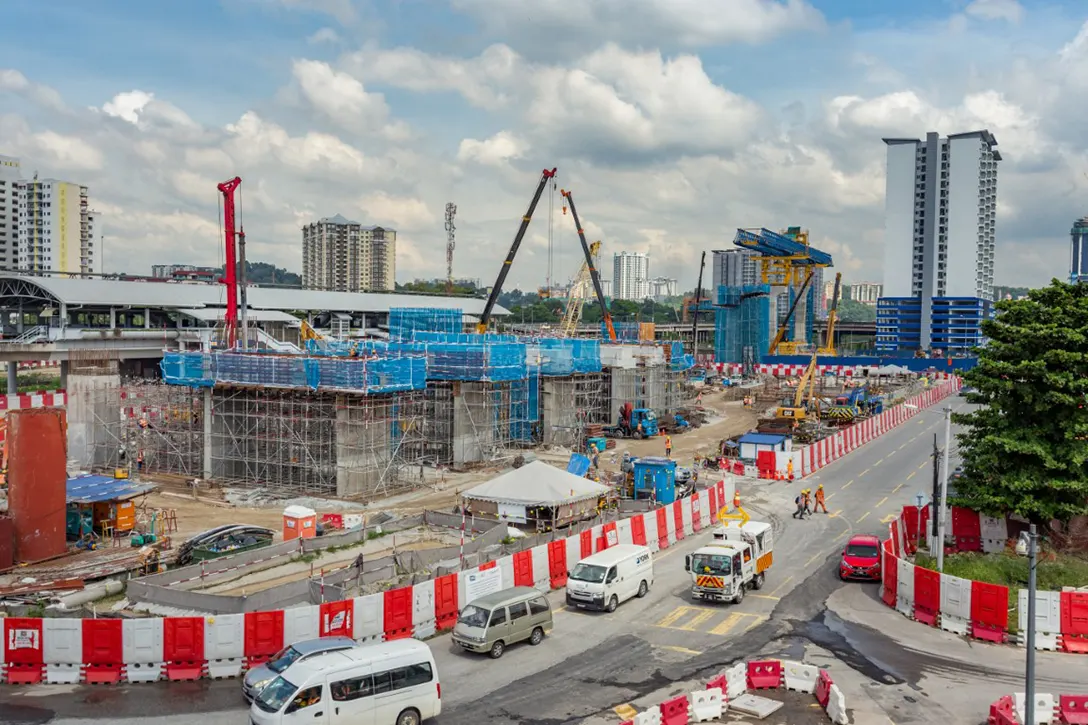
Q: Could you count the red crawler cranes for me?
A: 1